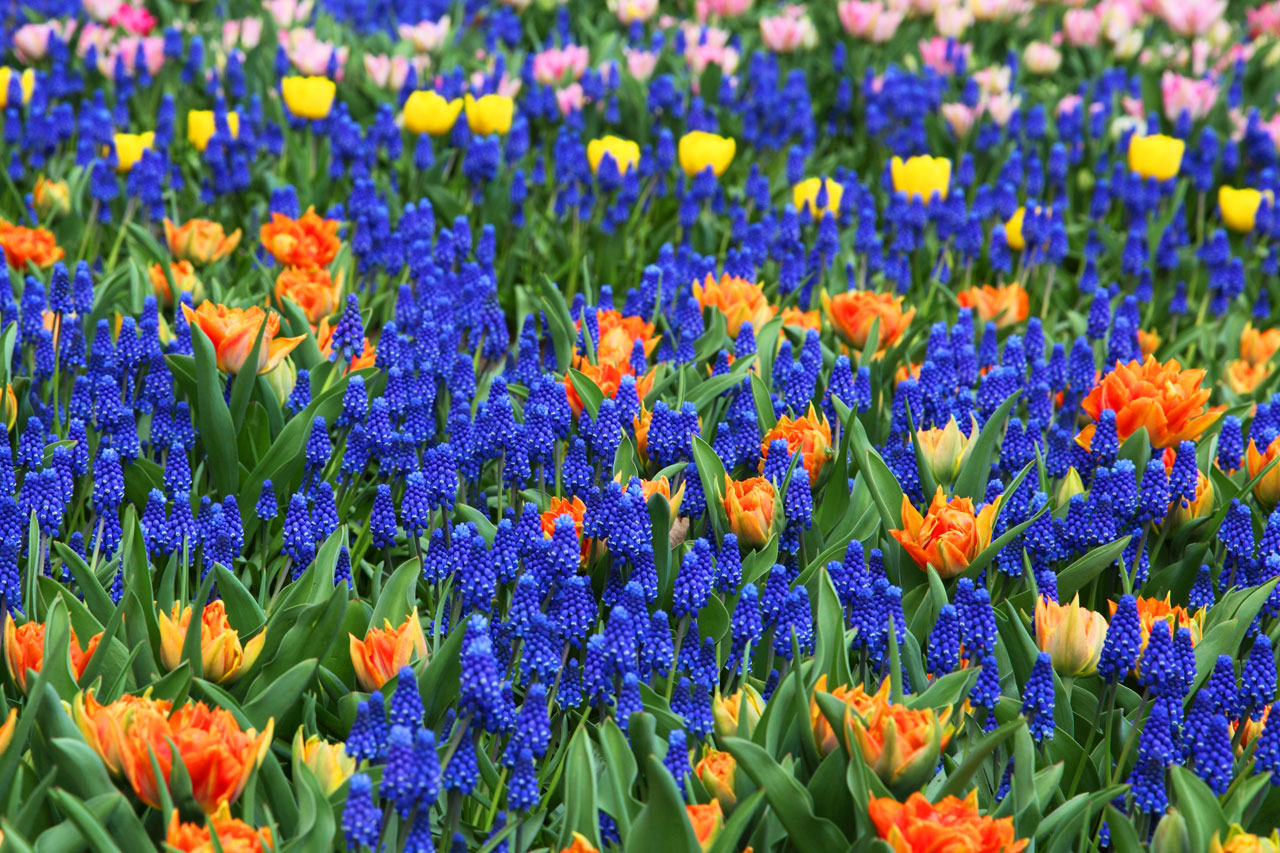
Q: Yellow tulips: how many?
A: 13